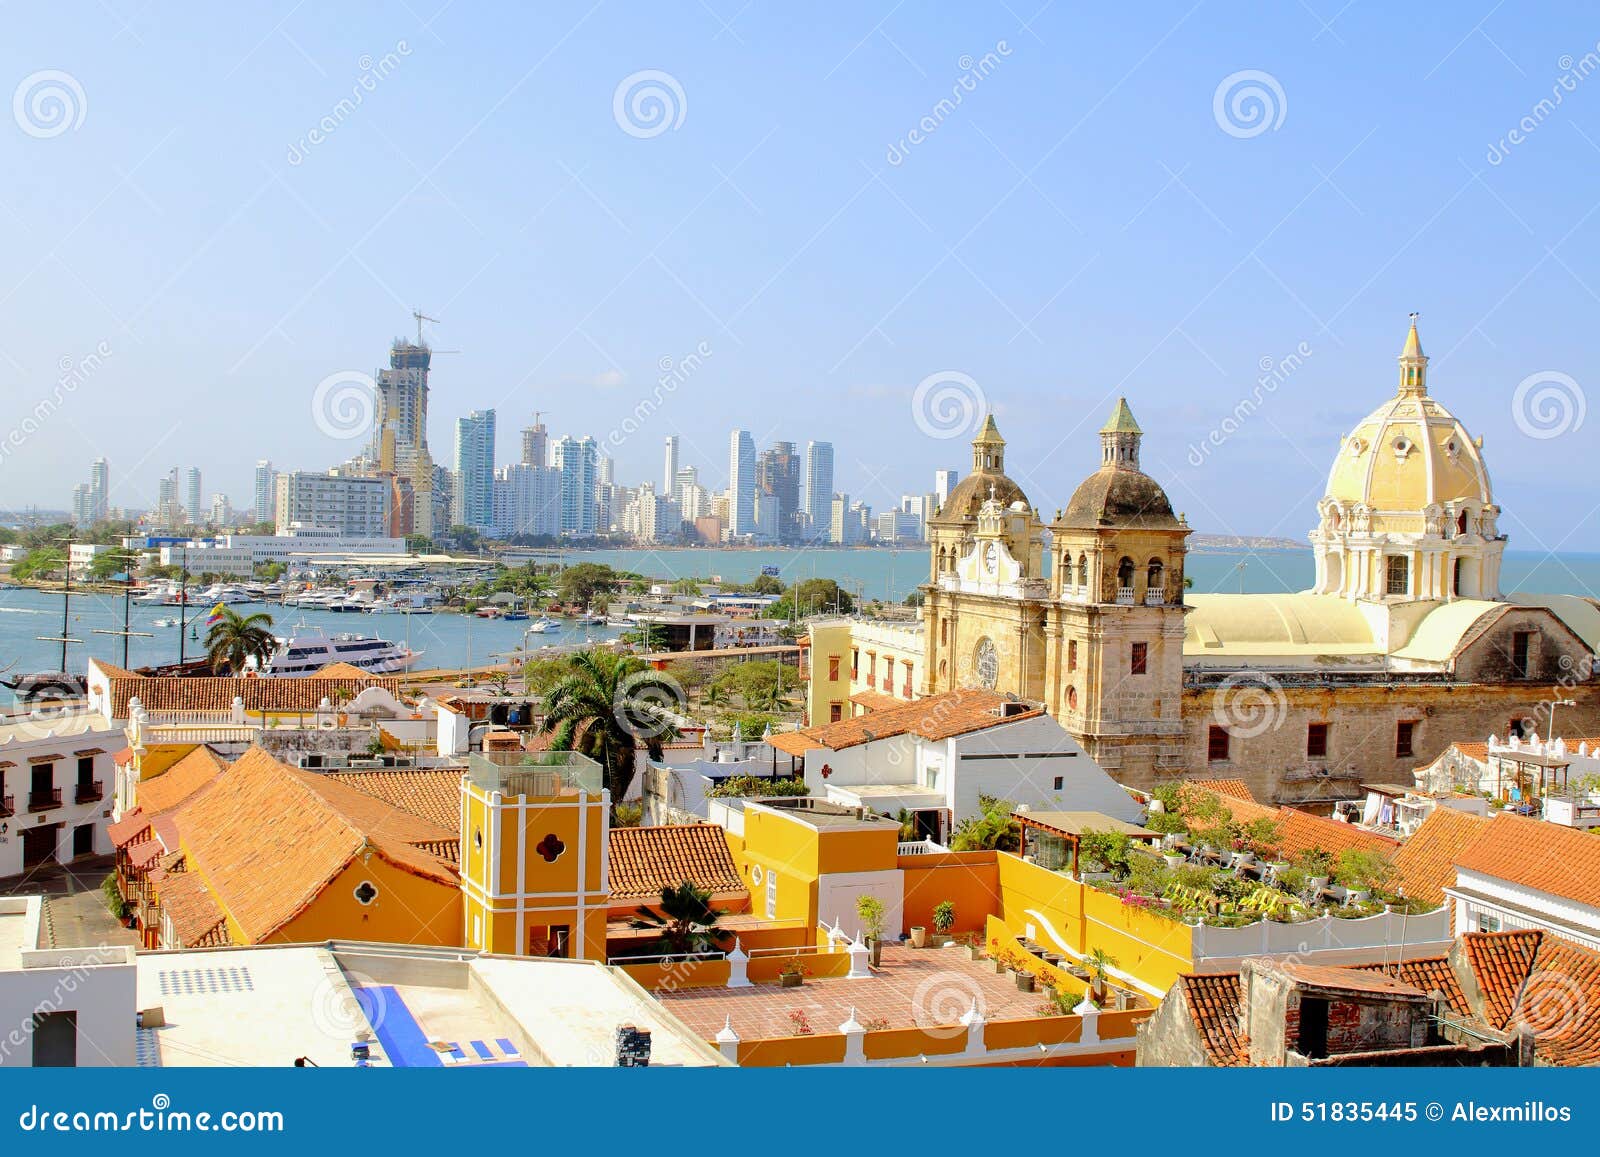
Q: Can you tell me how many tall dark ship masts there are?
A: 3